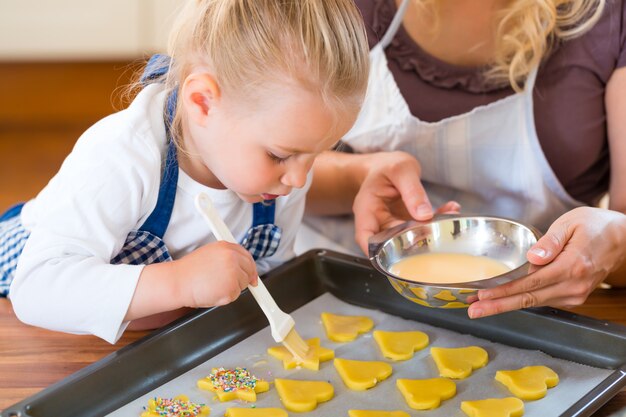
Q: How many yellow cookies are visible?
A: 13